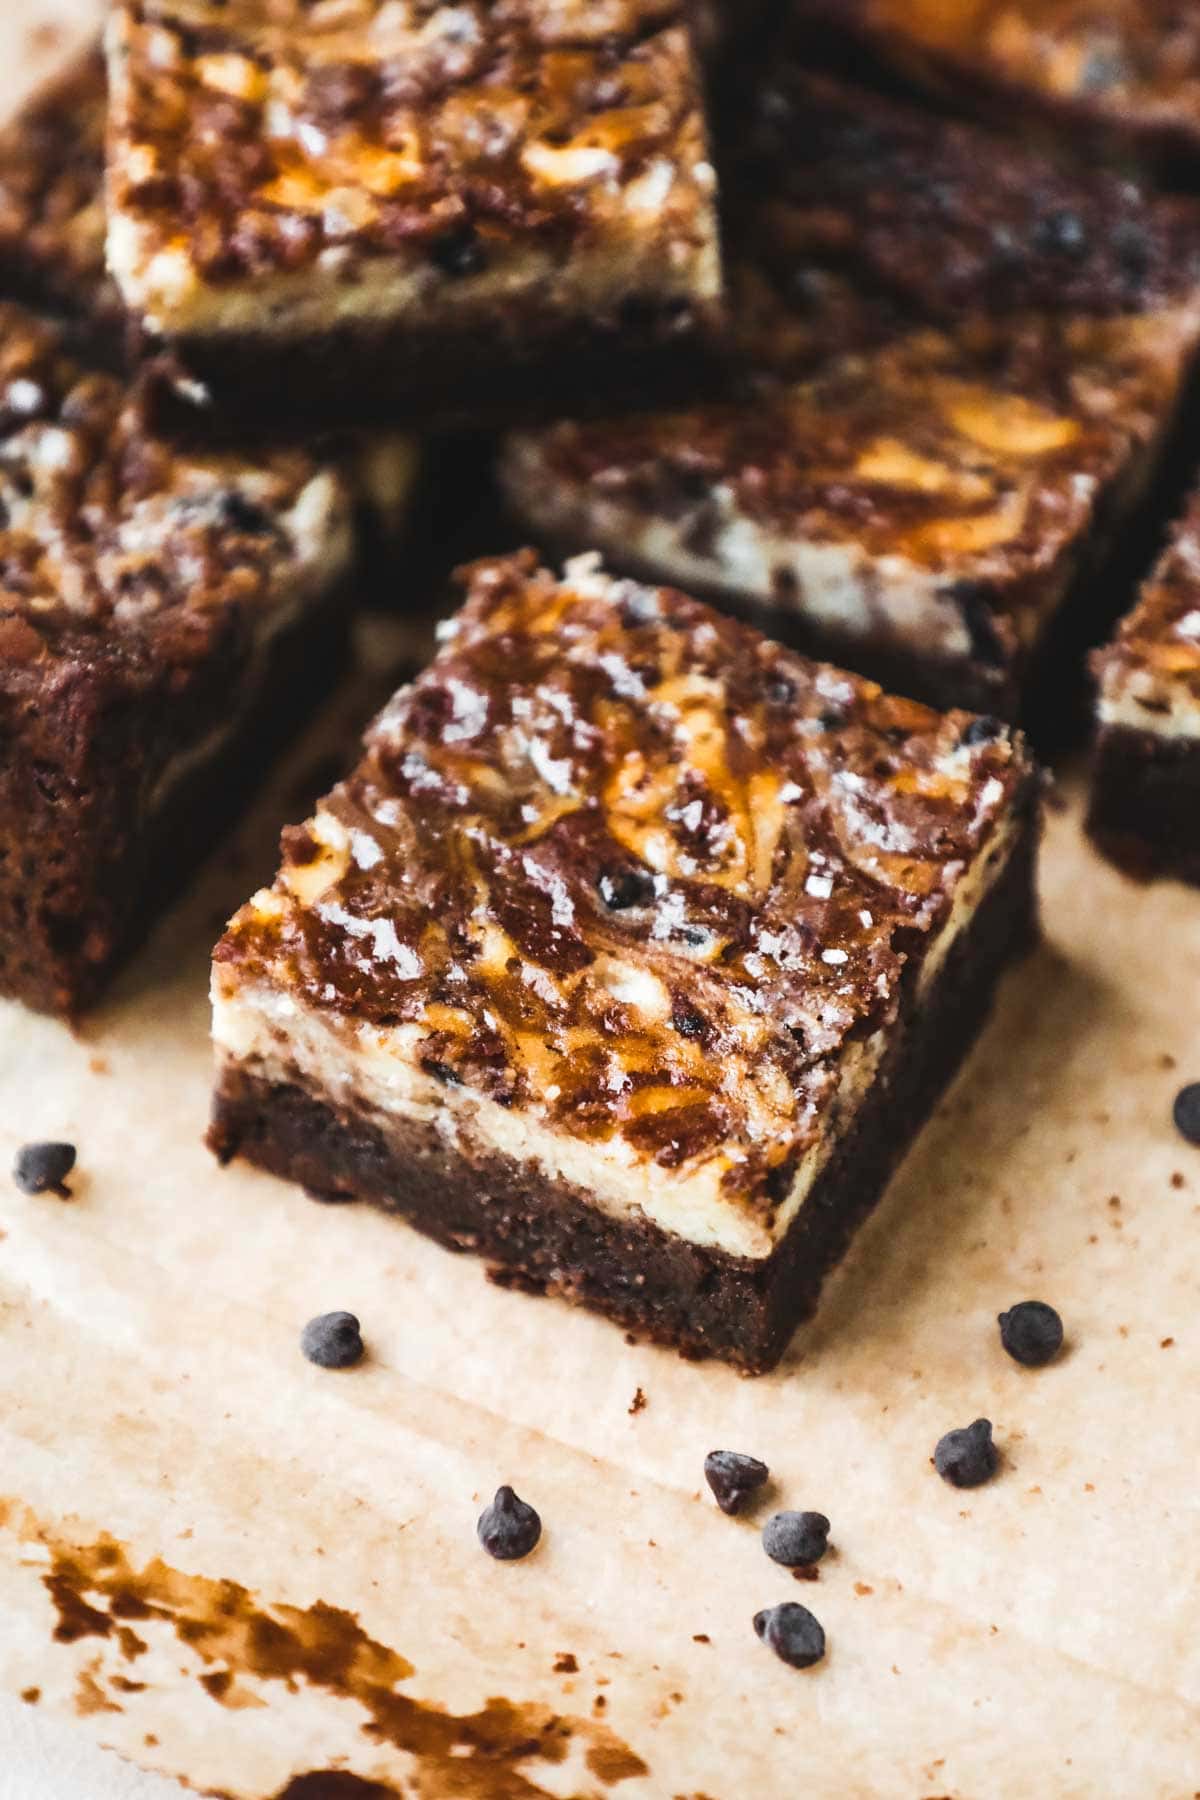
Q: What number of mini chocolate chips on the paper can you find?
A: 9